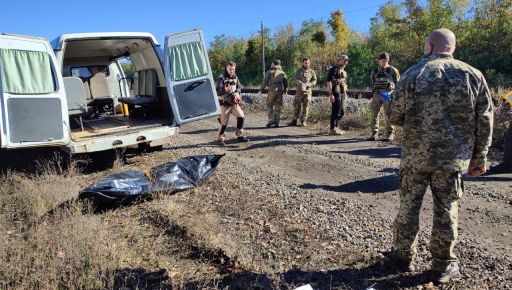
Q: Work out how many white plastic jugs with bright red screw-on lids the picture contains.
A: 0